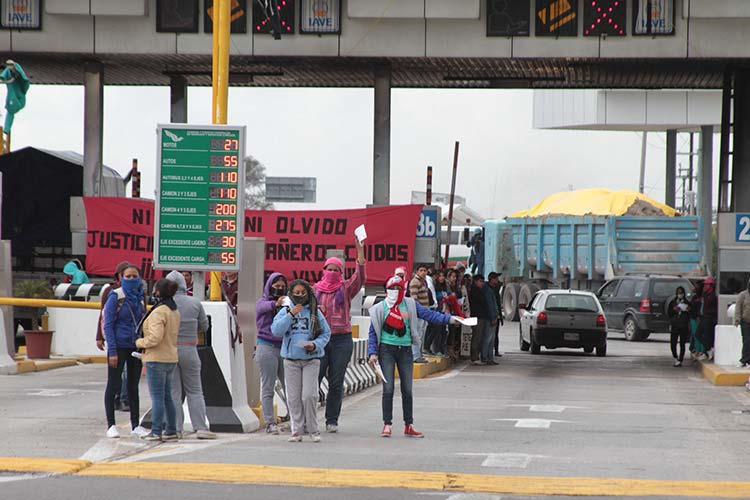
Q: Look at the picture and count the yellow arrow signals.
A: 2